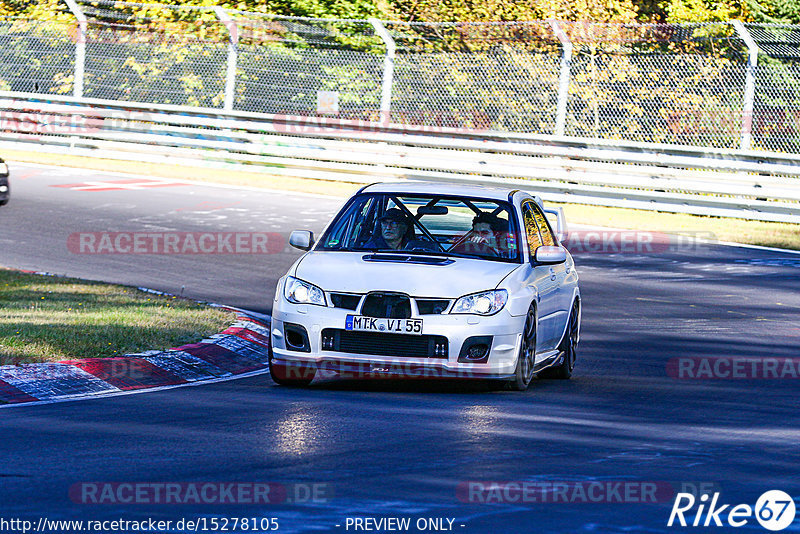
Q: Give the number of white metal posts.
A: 5